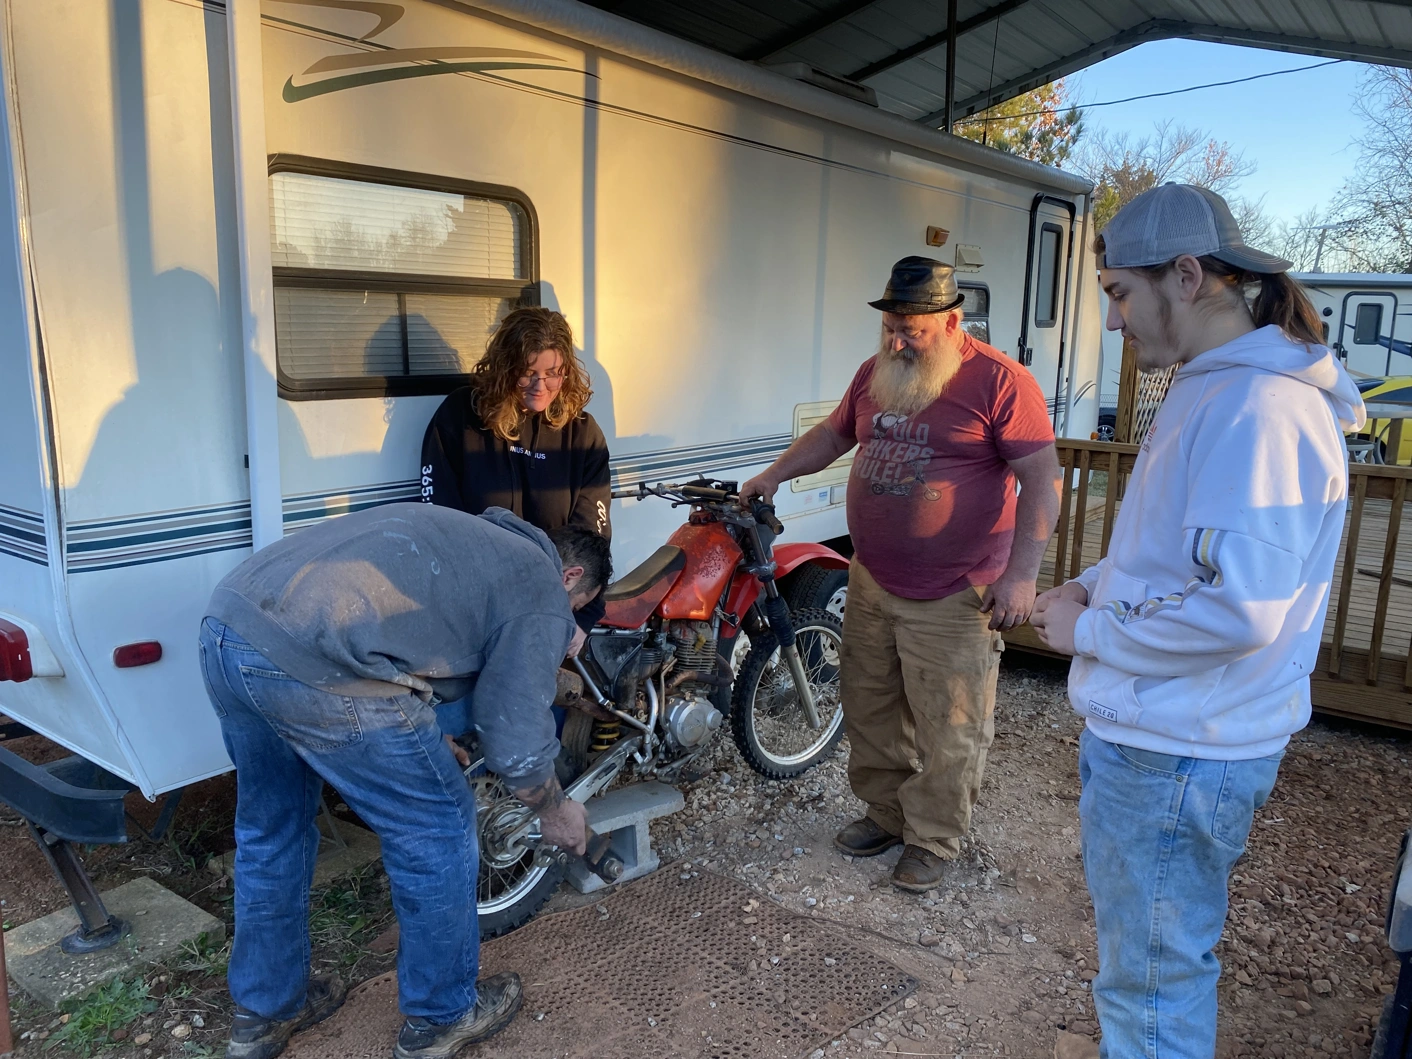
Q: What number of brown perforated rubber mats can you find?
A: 1